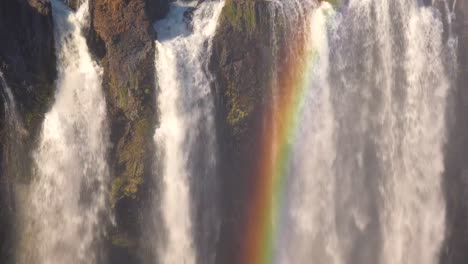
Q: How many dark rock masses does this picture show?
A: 3